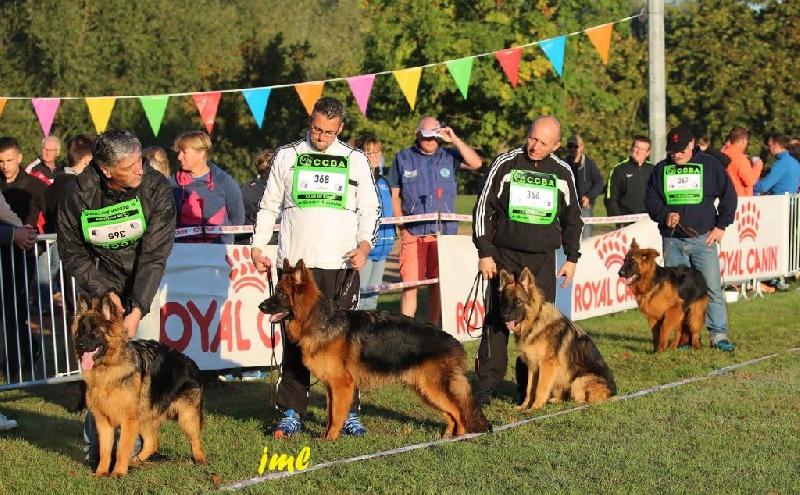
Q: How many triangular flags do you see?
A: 13